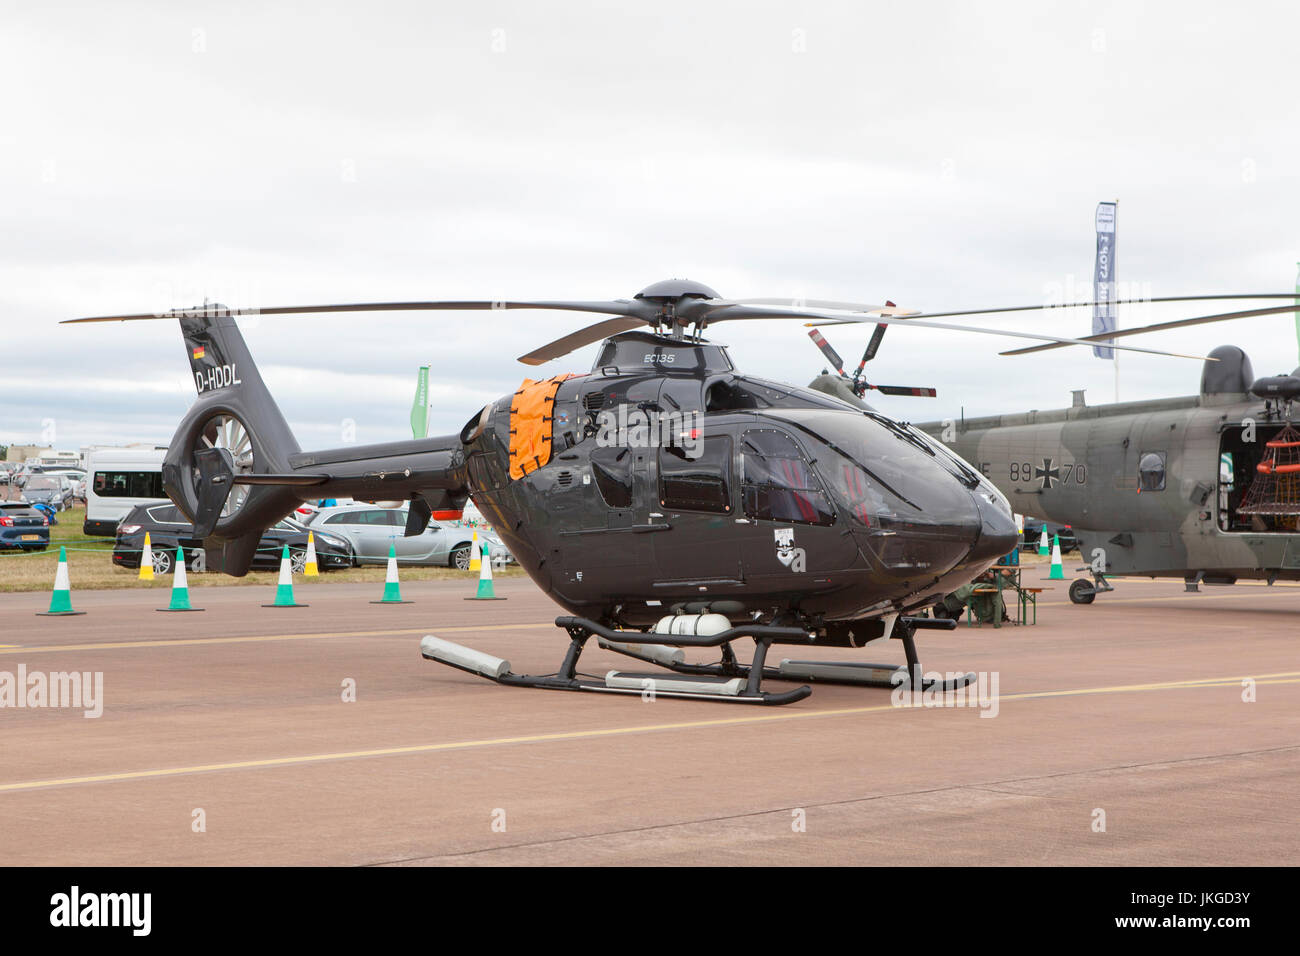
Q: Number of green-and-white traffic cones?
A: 7